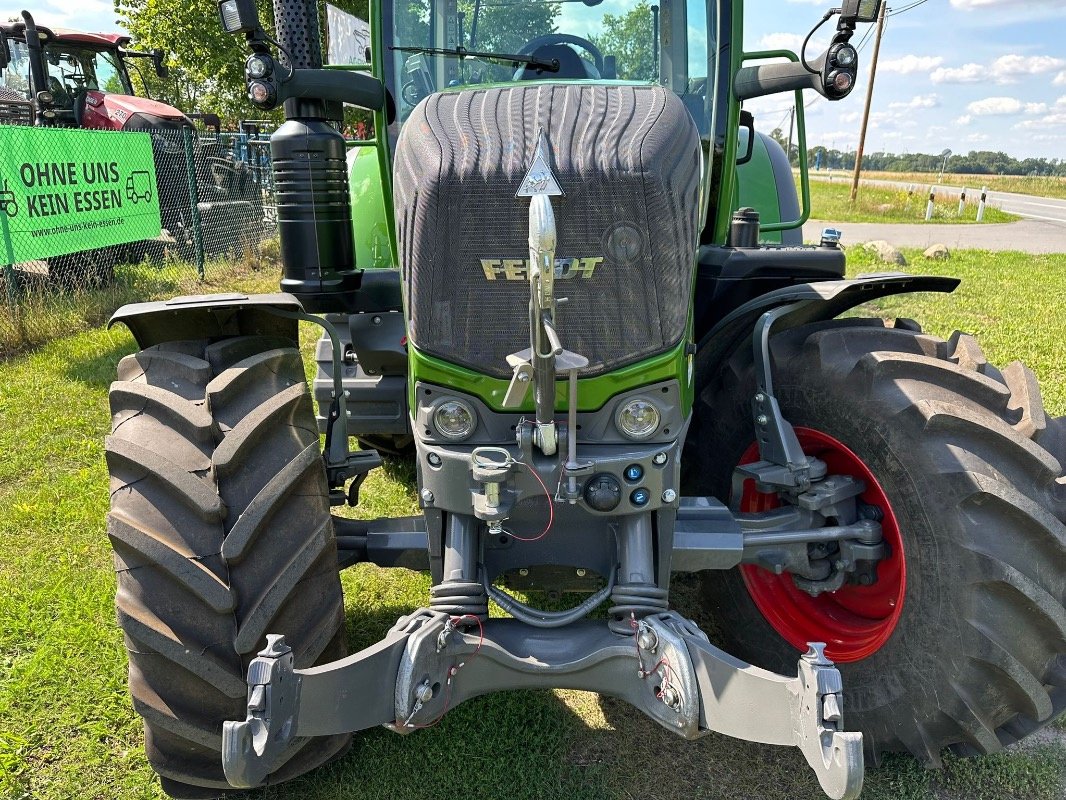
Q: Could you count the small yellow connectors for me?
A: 0